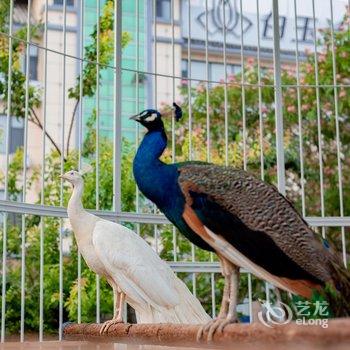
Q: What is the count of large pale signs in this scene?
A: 1